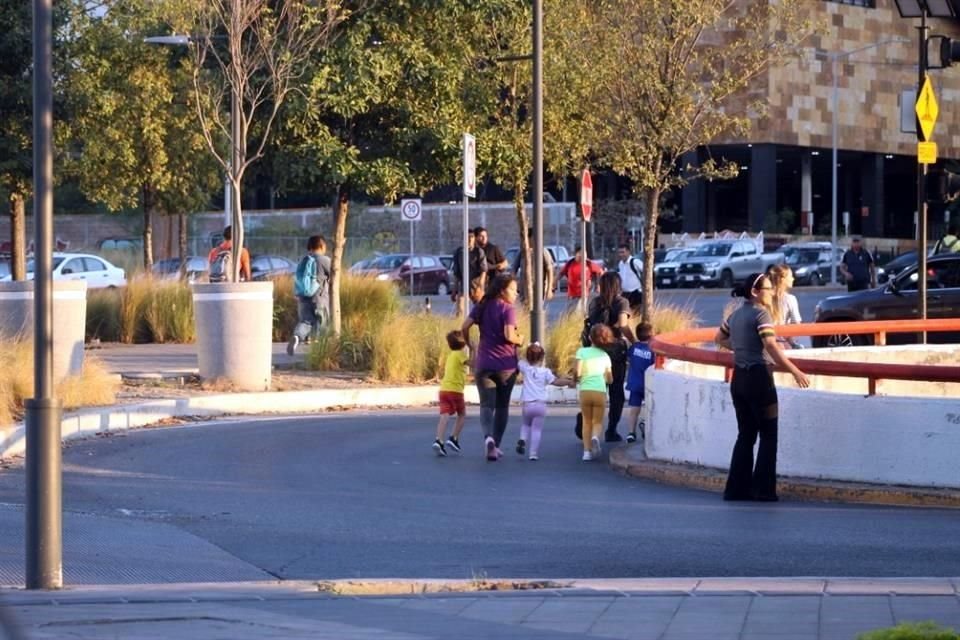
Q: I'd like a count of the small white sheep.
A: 0